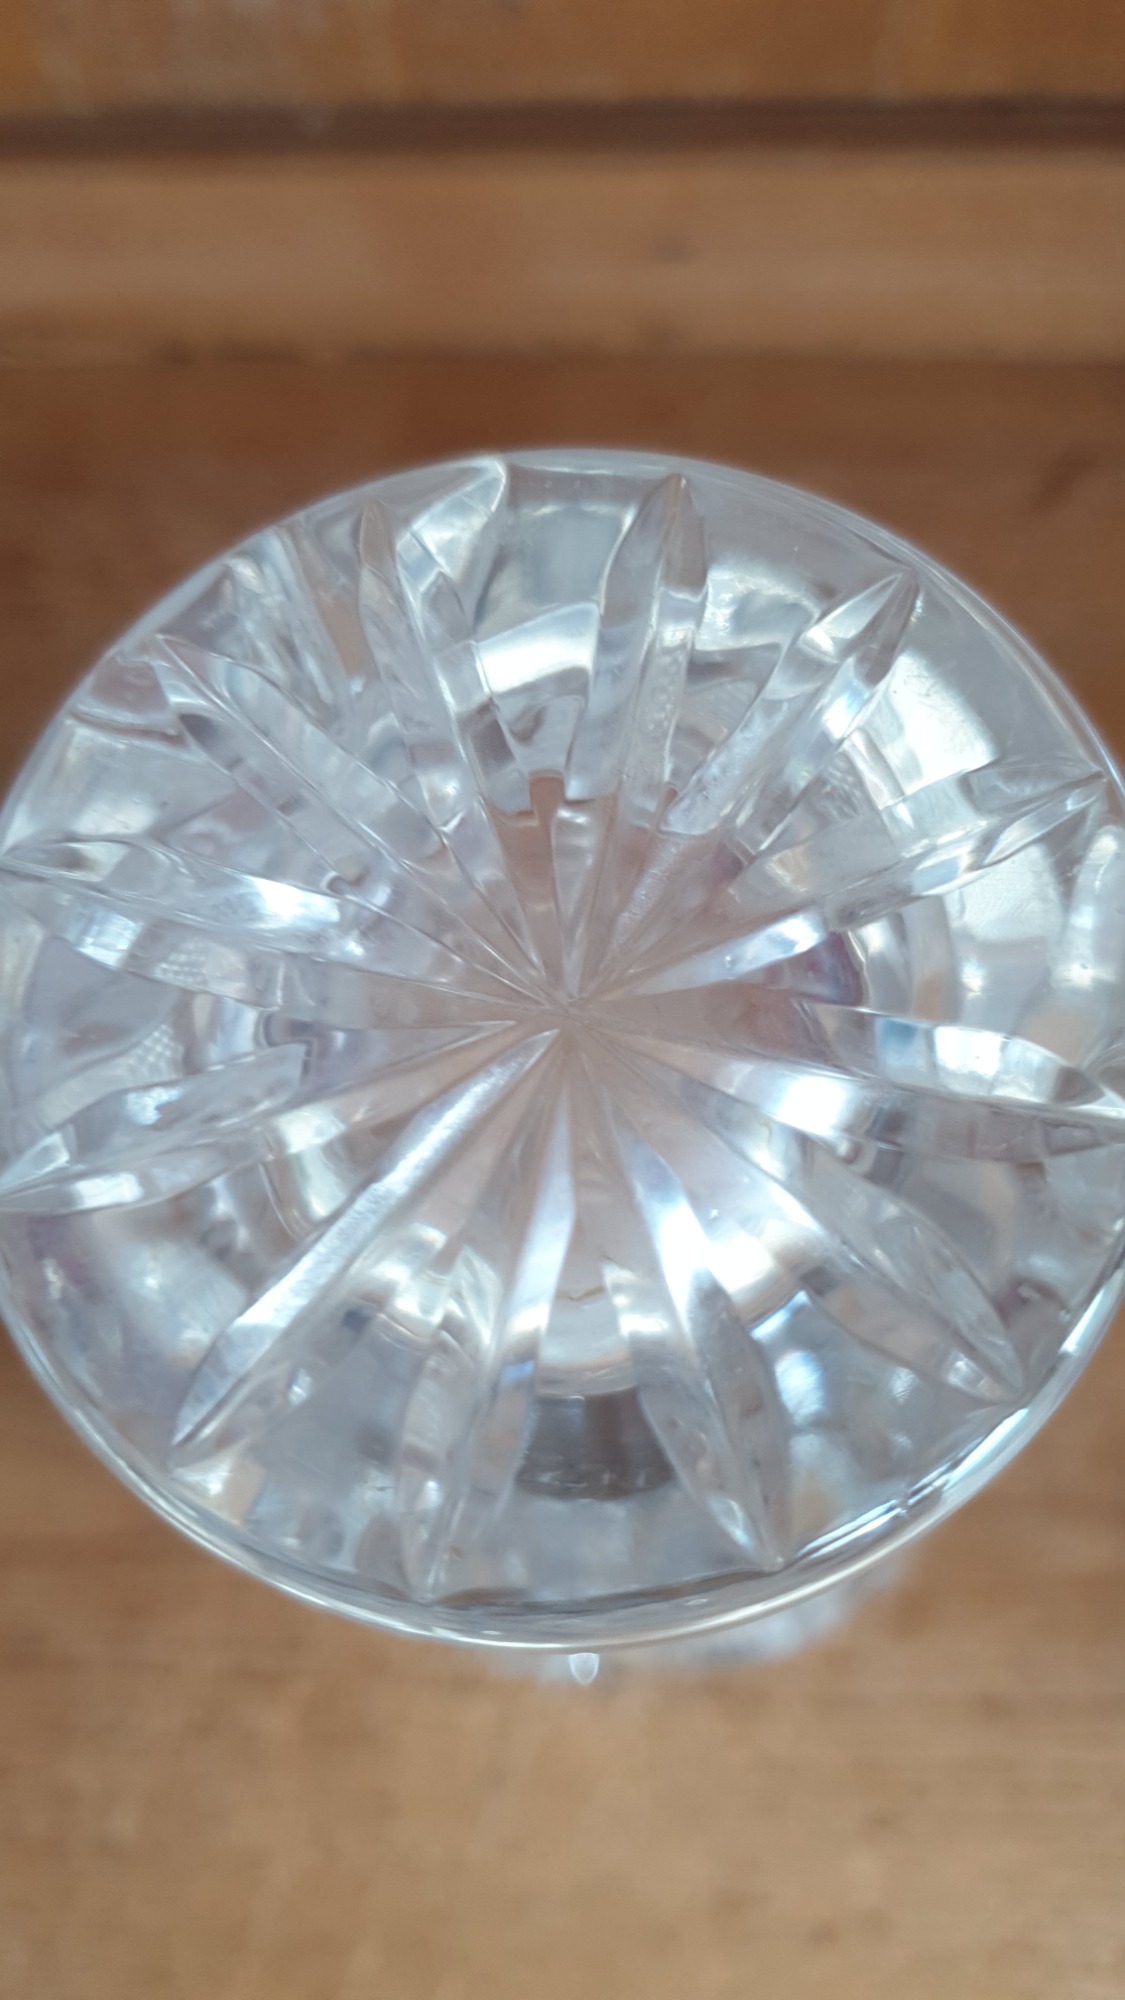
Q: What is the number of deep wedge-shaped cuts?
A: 12